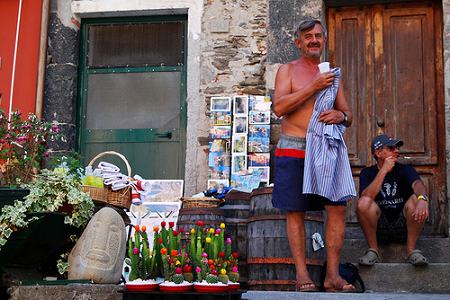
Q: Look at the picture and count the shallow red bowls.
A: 4